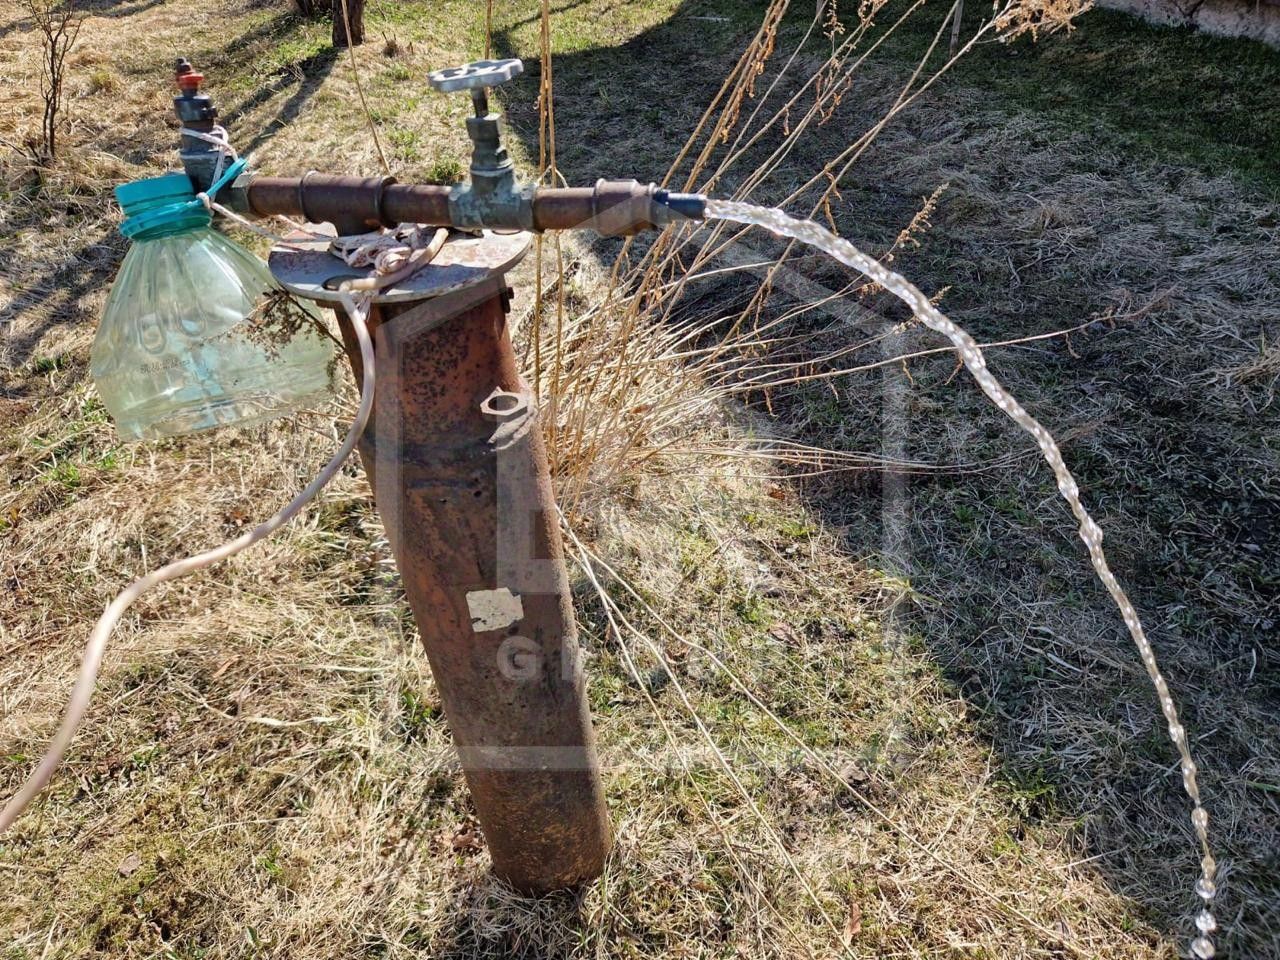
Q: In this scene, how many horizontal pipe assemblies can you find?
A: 1